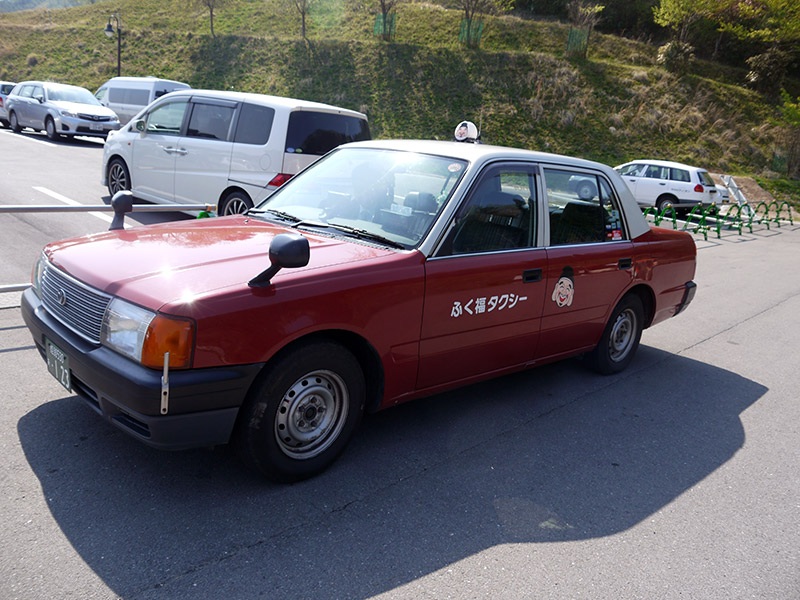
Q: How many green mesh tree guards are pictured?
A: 3